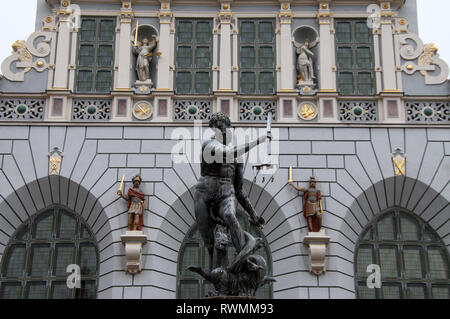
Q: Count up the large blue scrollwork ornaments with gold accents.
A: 2